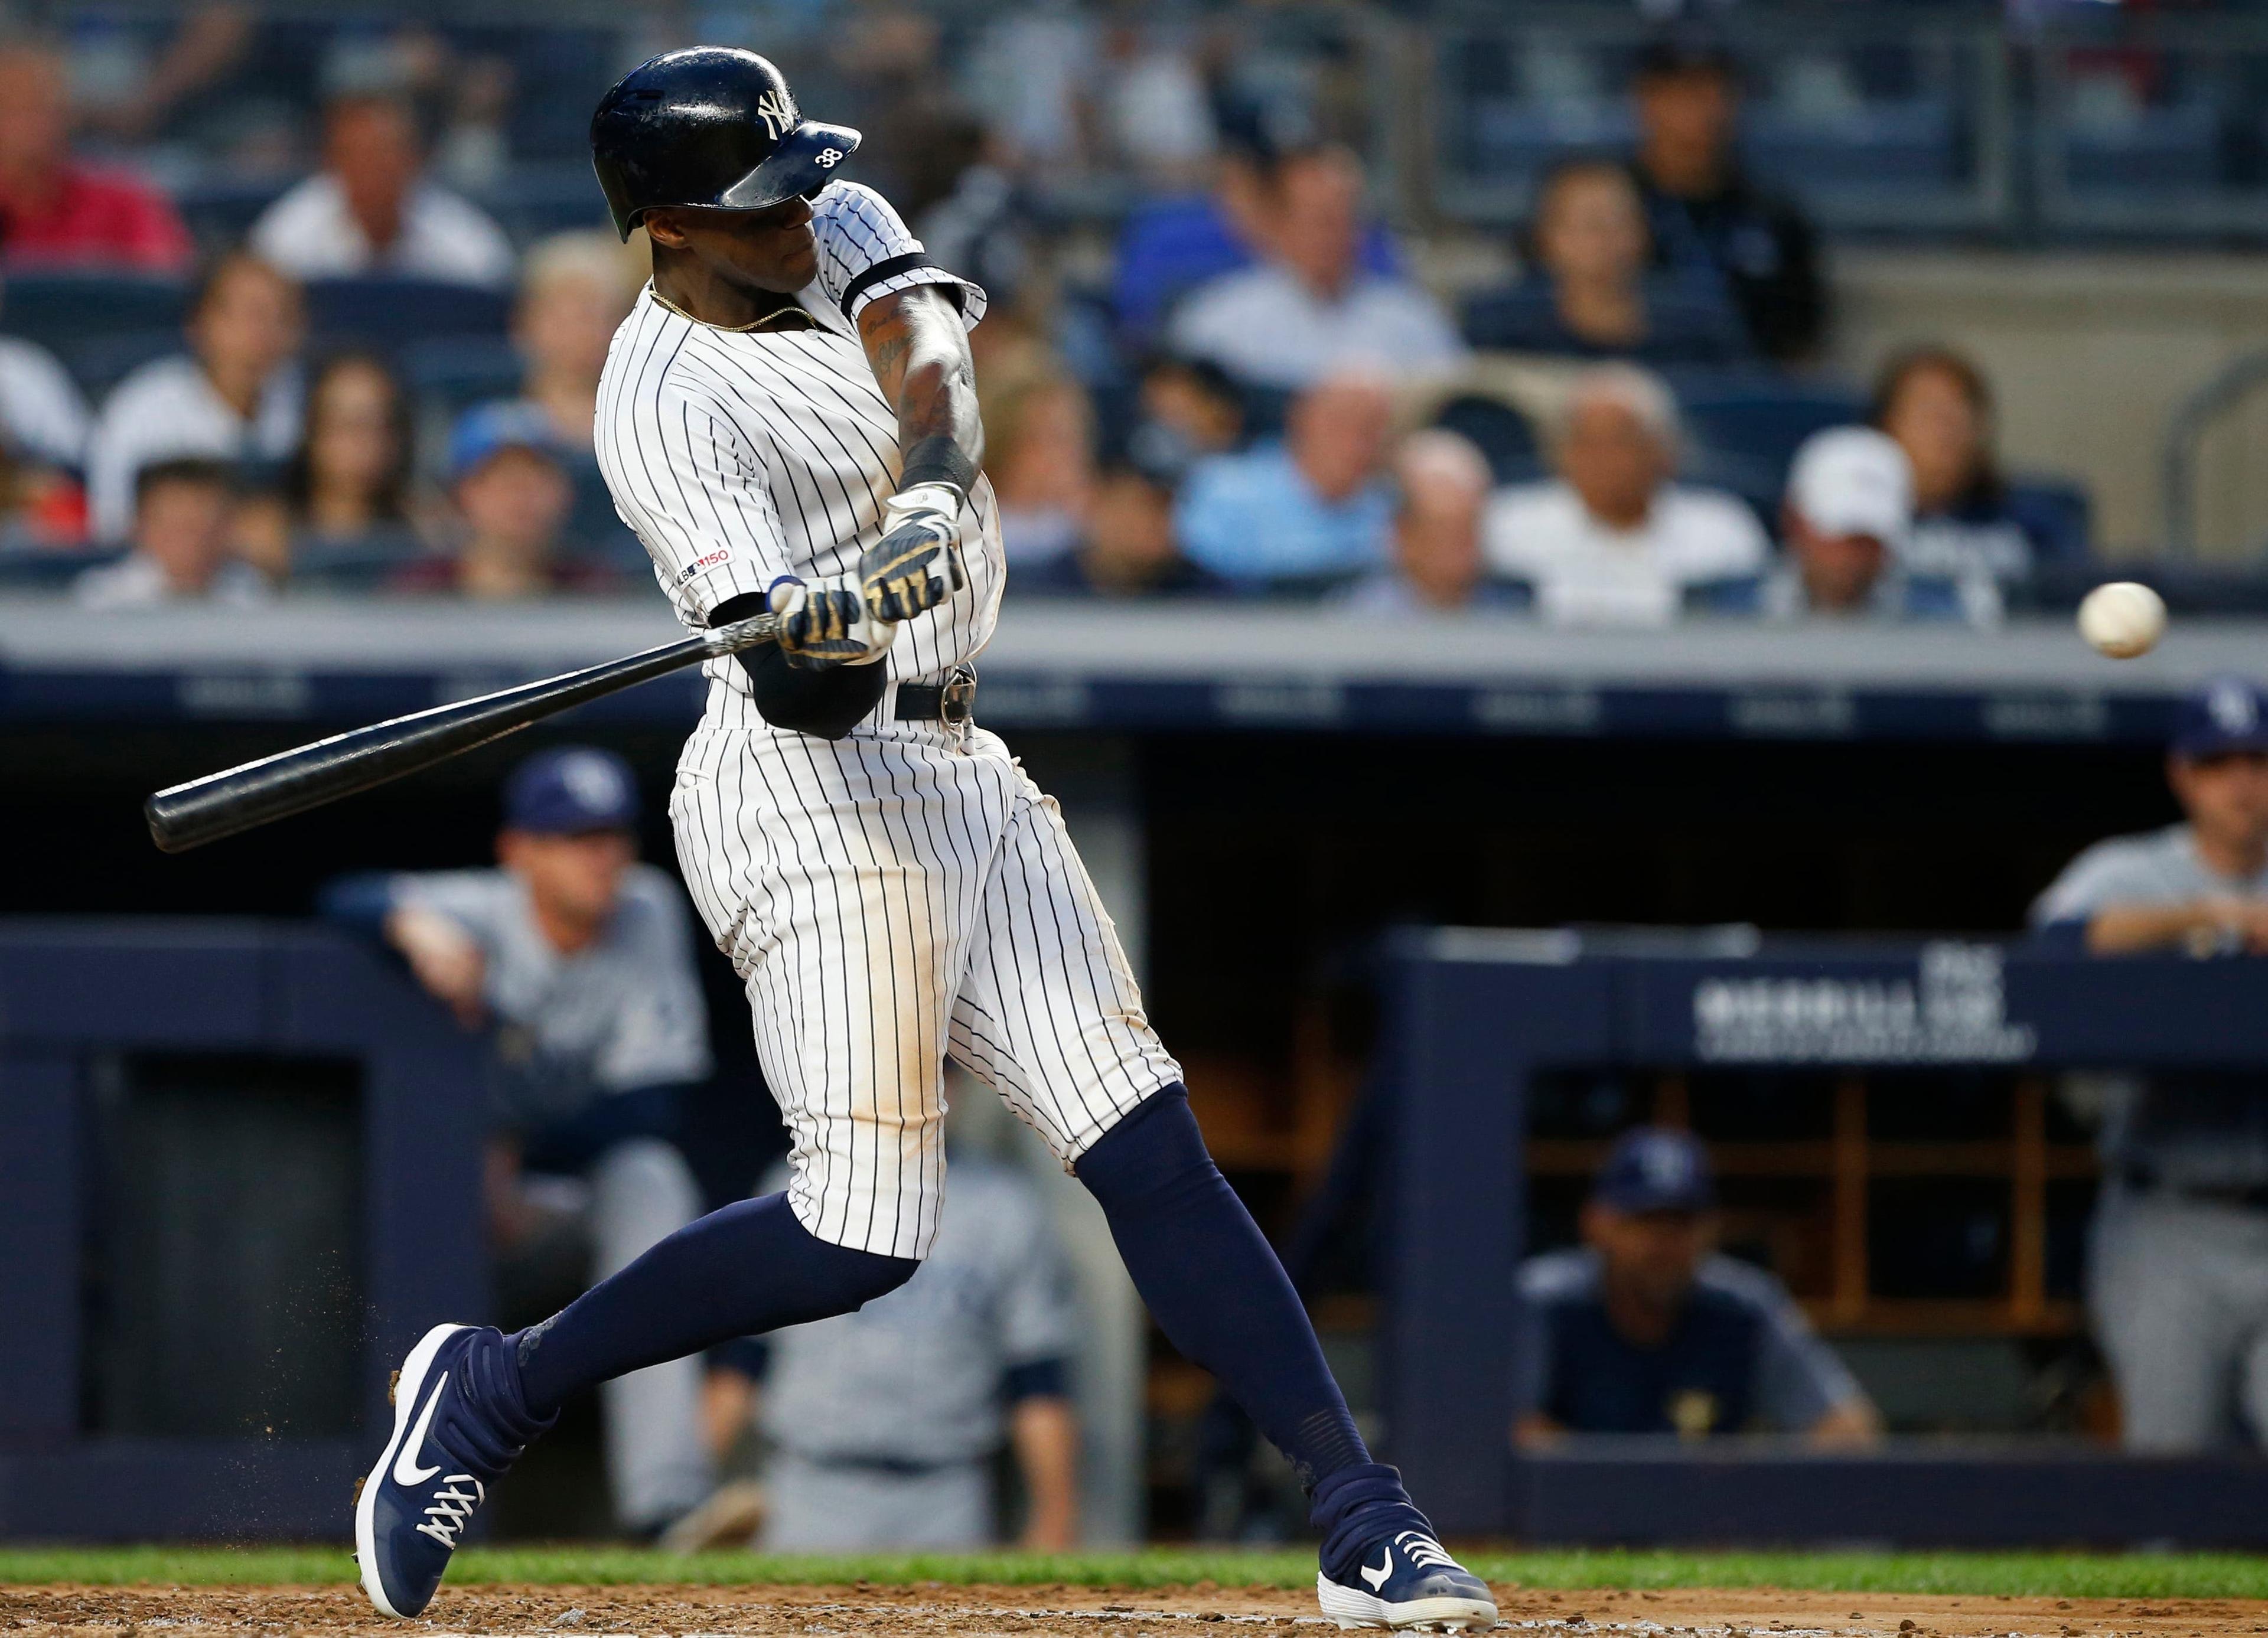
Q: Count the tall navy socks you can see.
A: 2